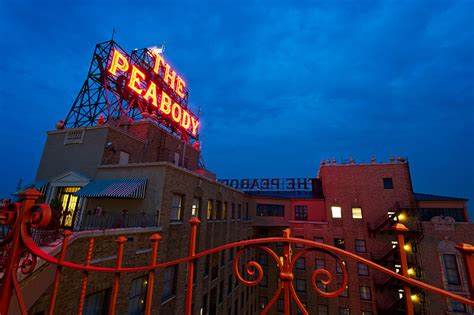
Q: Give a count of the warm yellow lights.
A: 4